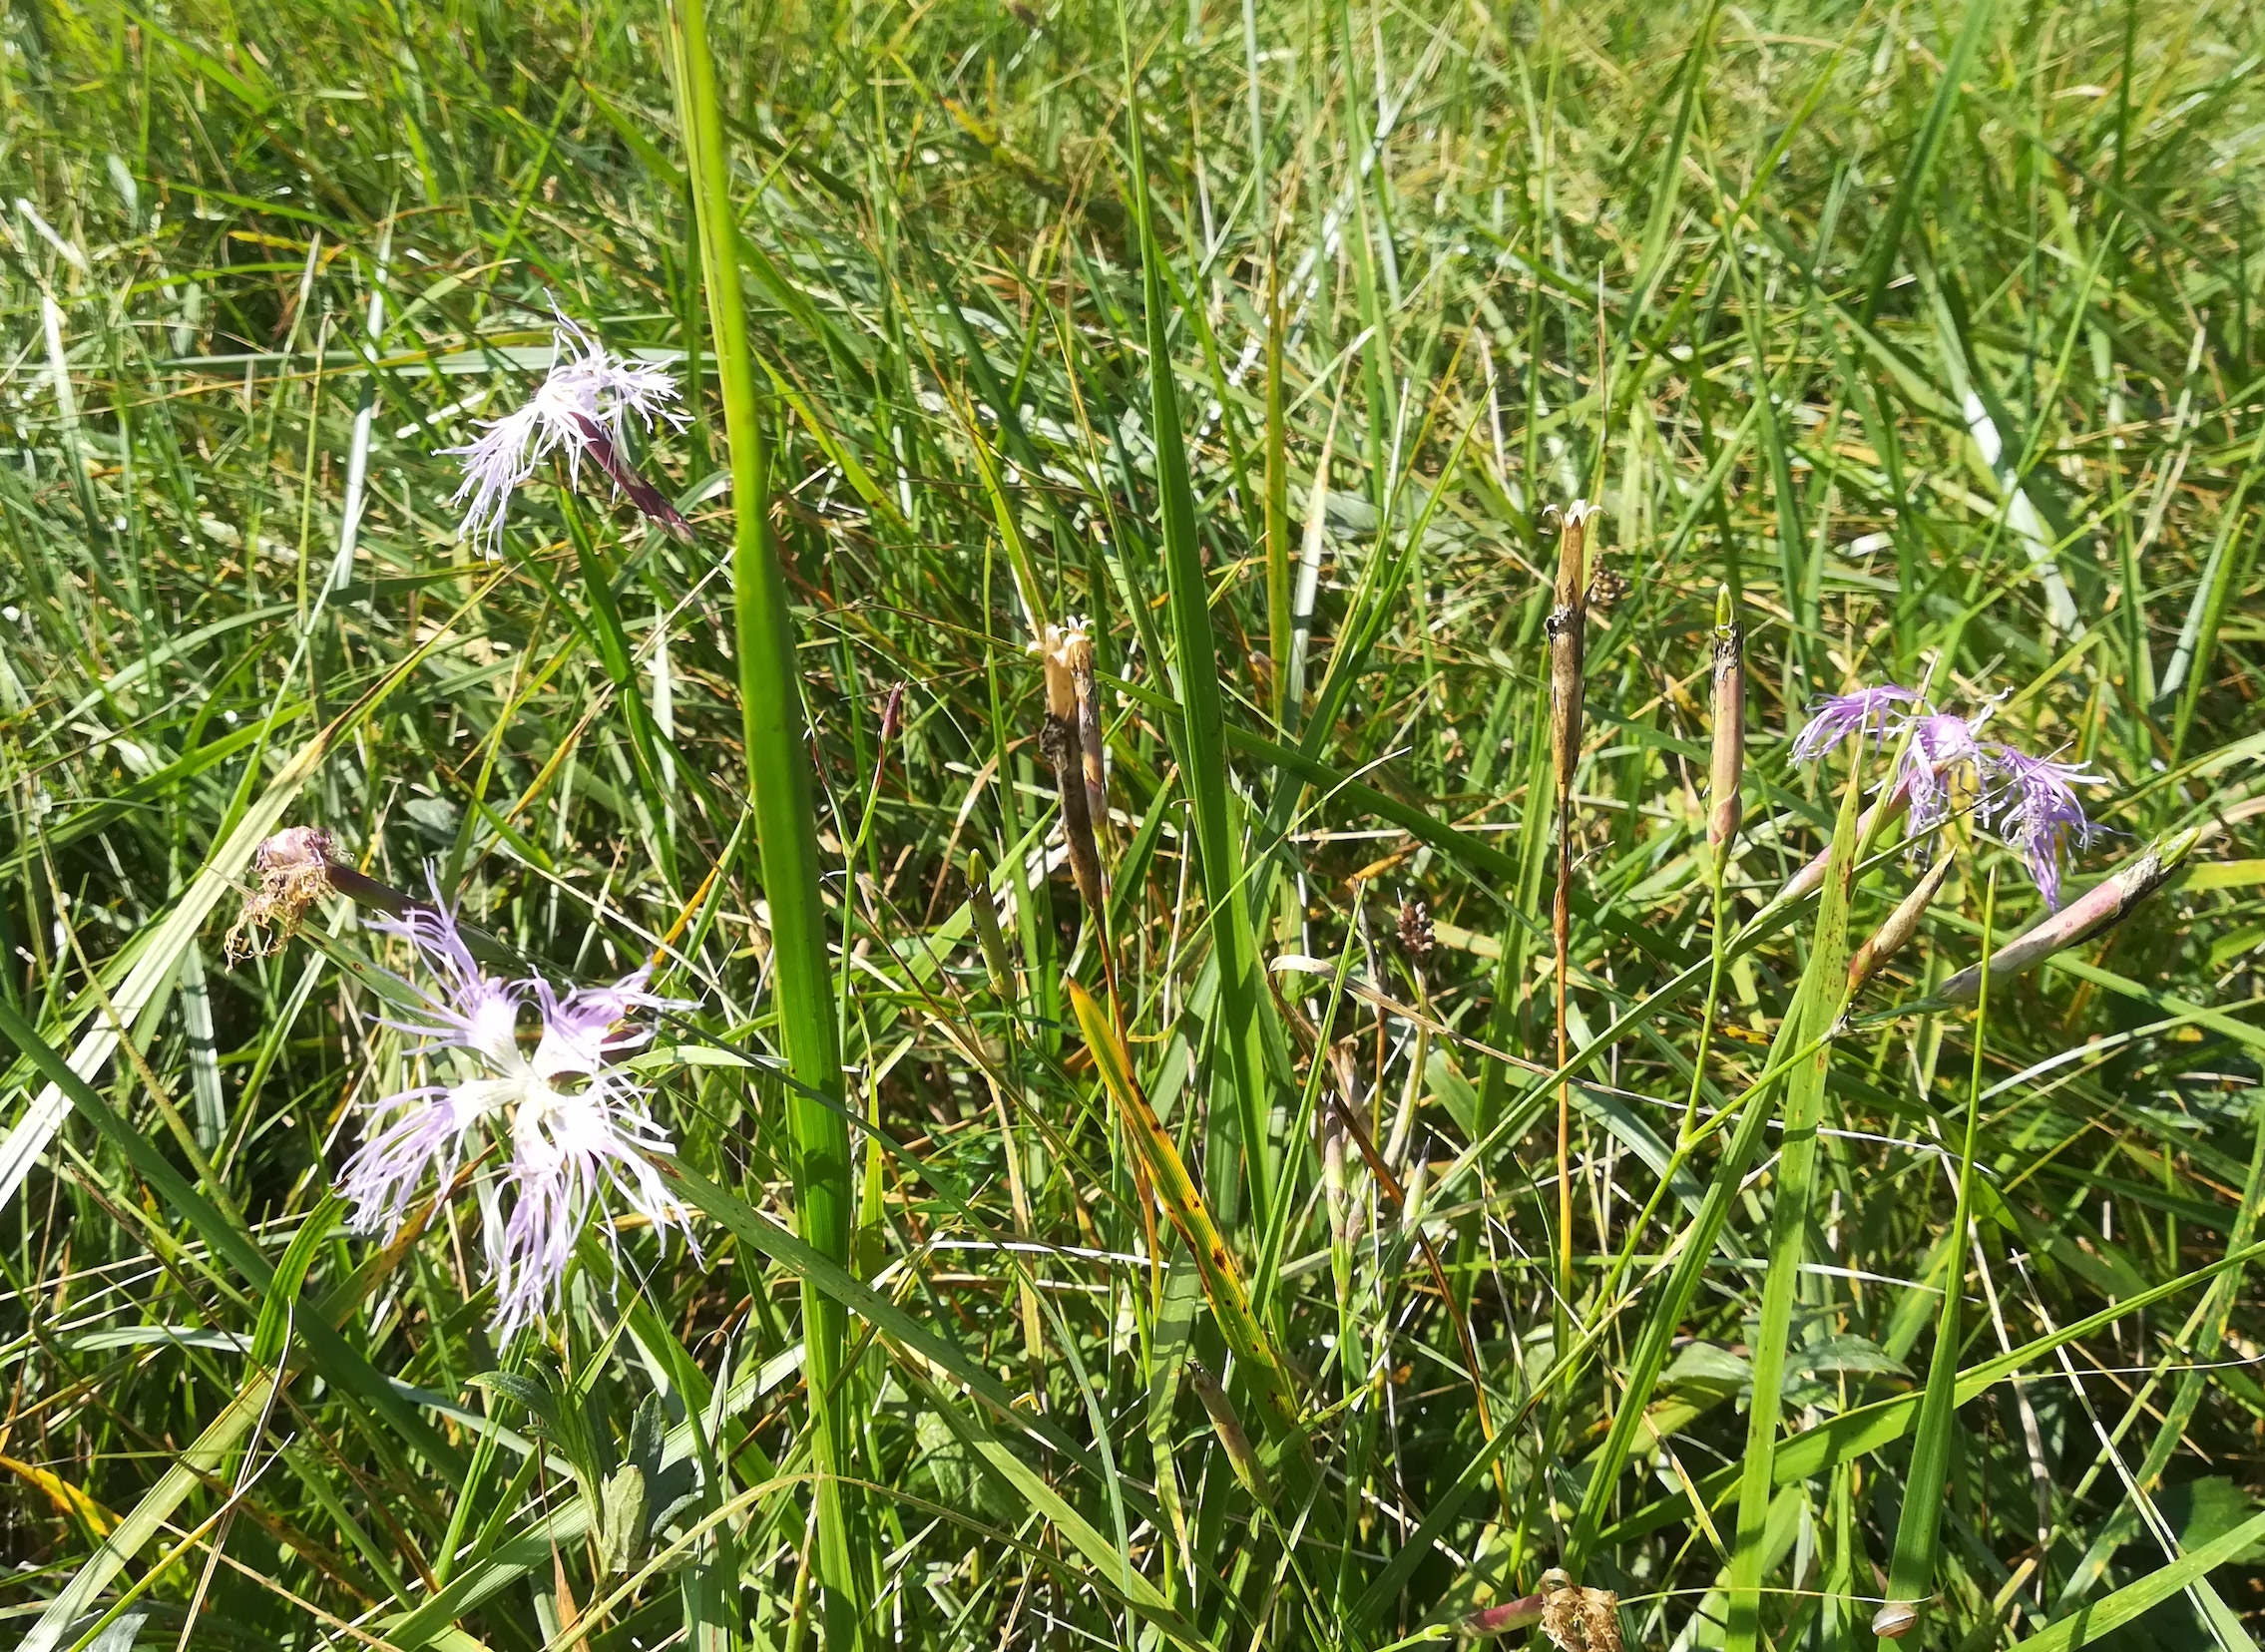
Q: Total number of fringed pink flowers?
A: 3